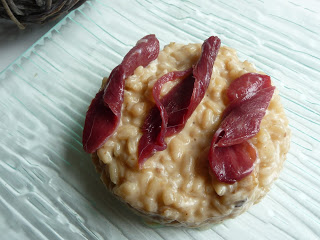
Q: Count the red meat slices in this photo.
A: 3